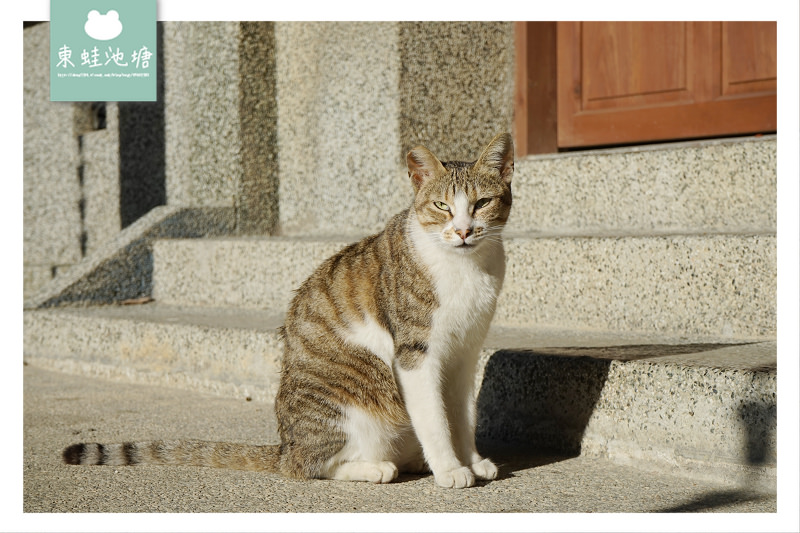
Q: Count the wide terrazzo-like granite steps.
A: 3